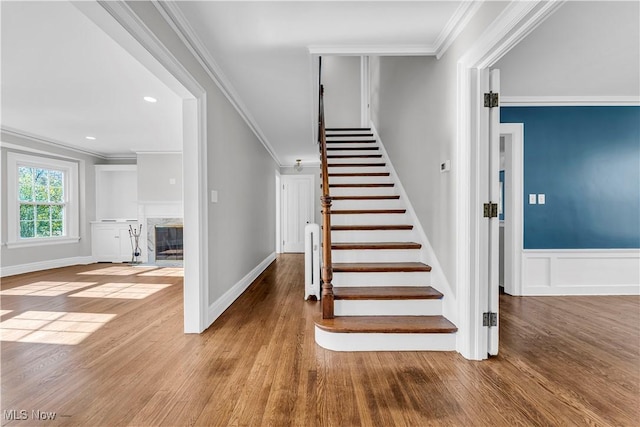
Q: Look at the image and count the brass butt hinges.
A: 3